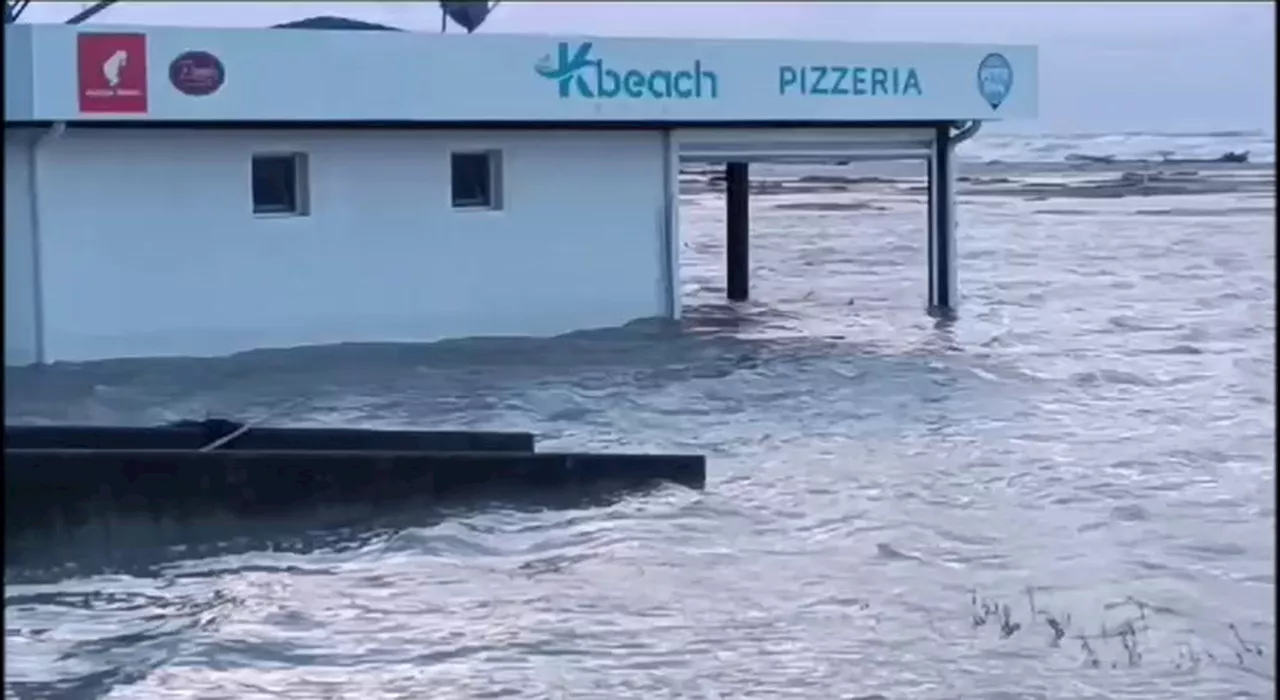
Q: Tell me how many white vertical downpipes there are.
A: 2